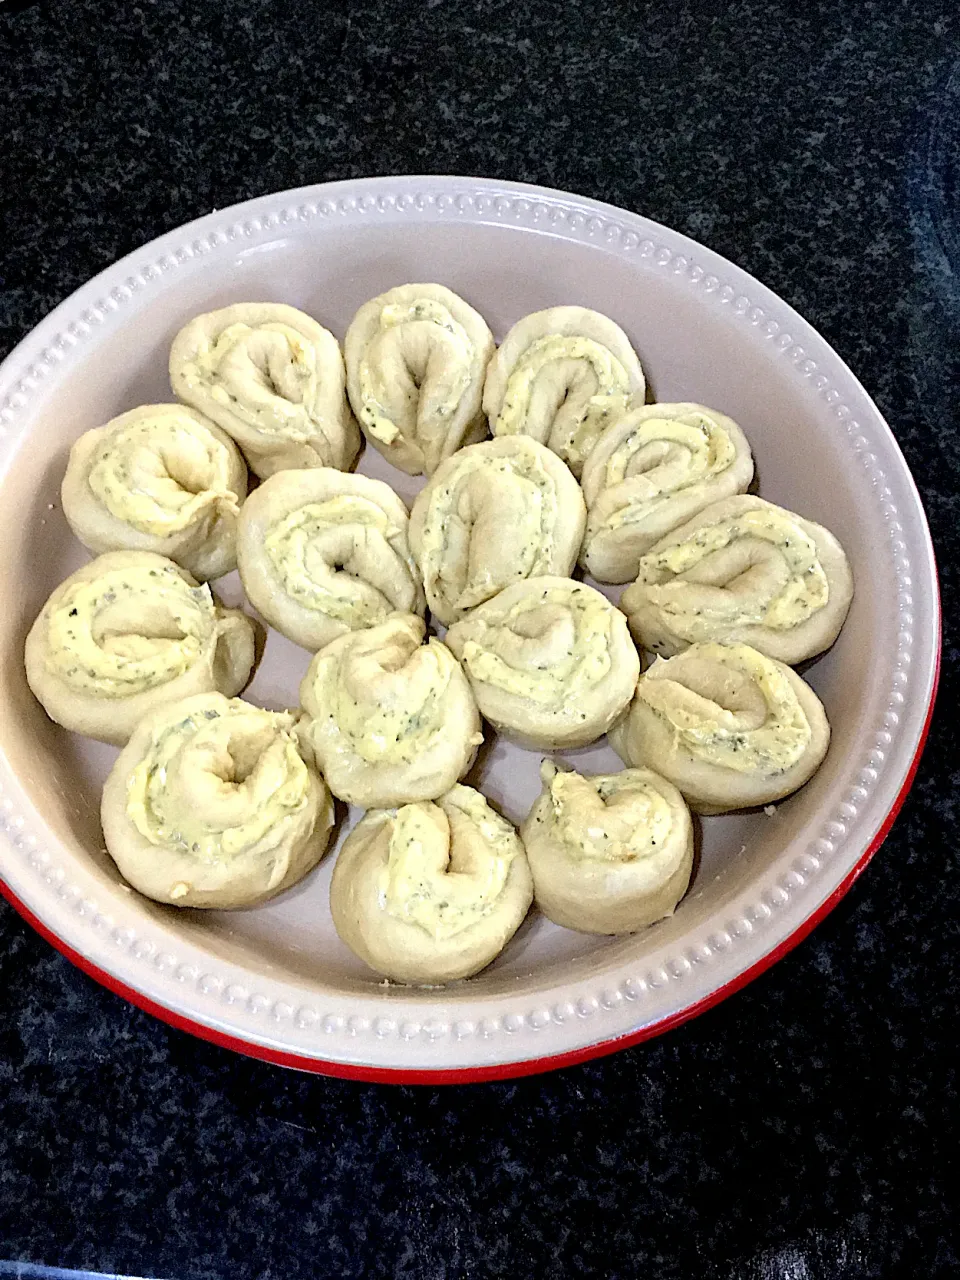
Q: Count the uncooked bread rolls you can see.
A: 15